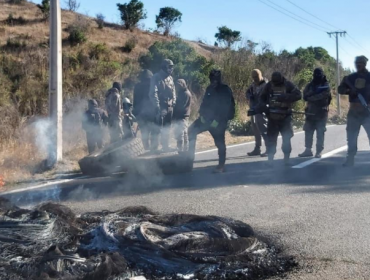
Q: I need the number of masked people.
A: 11